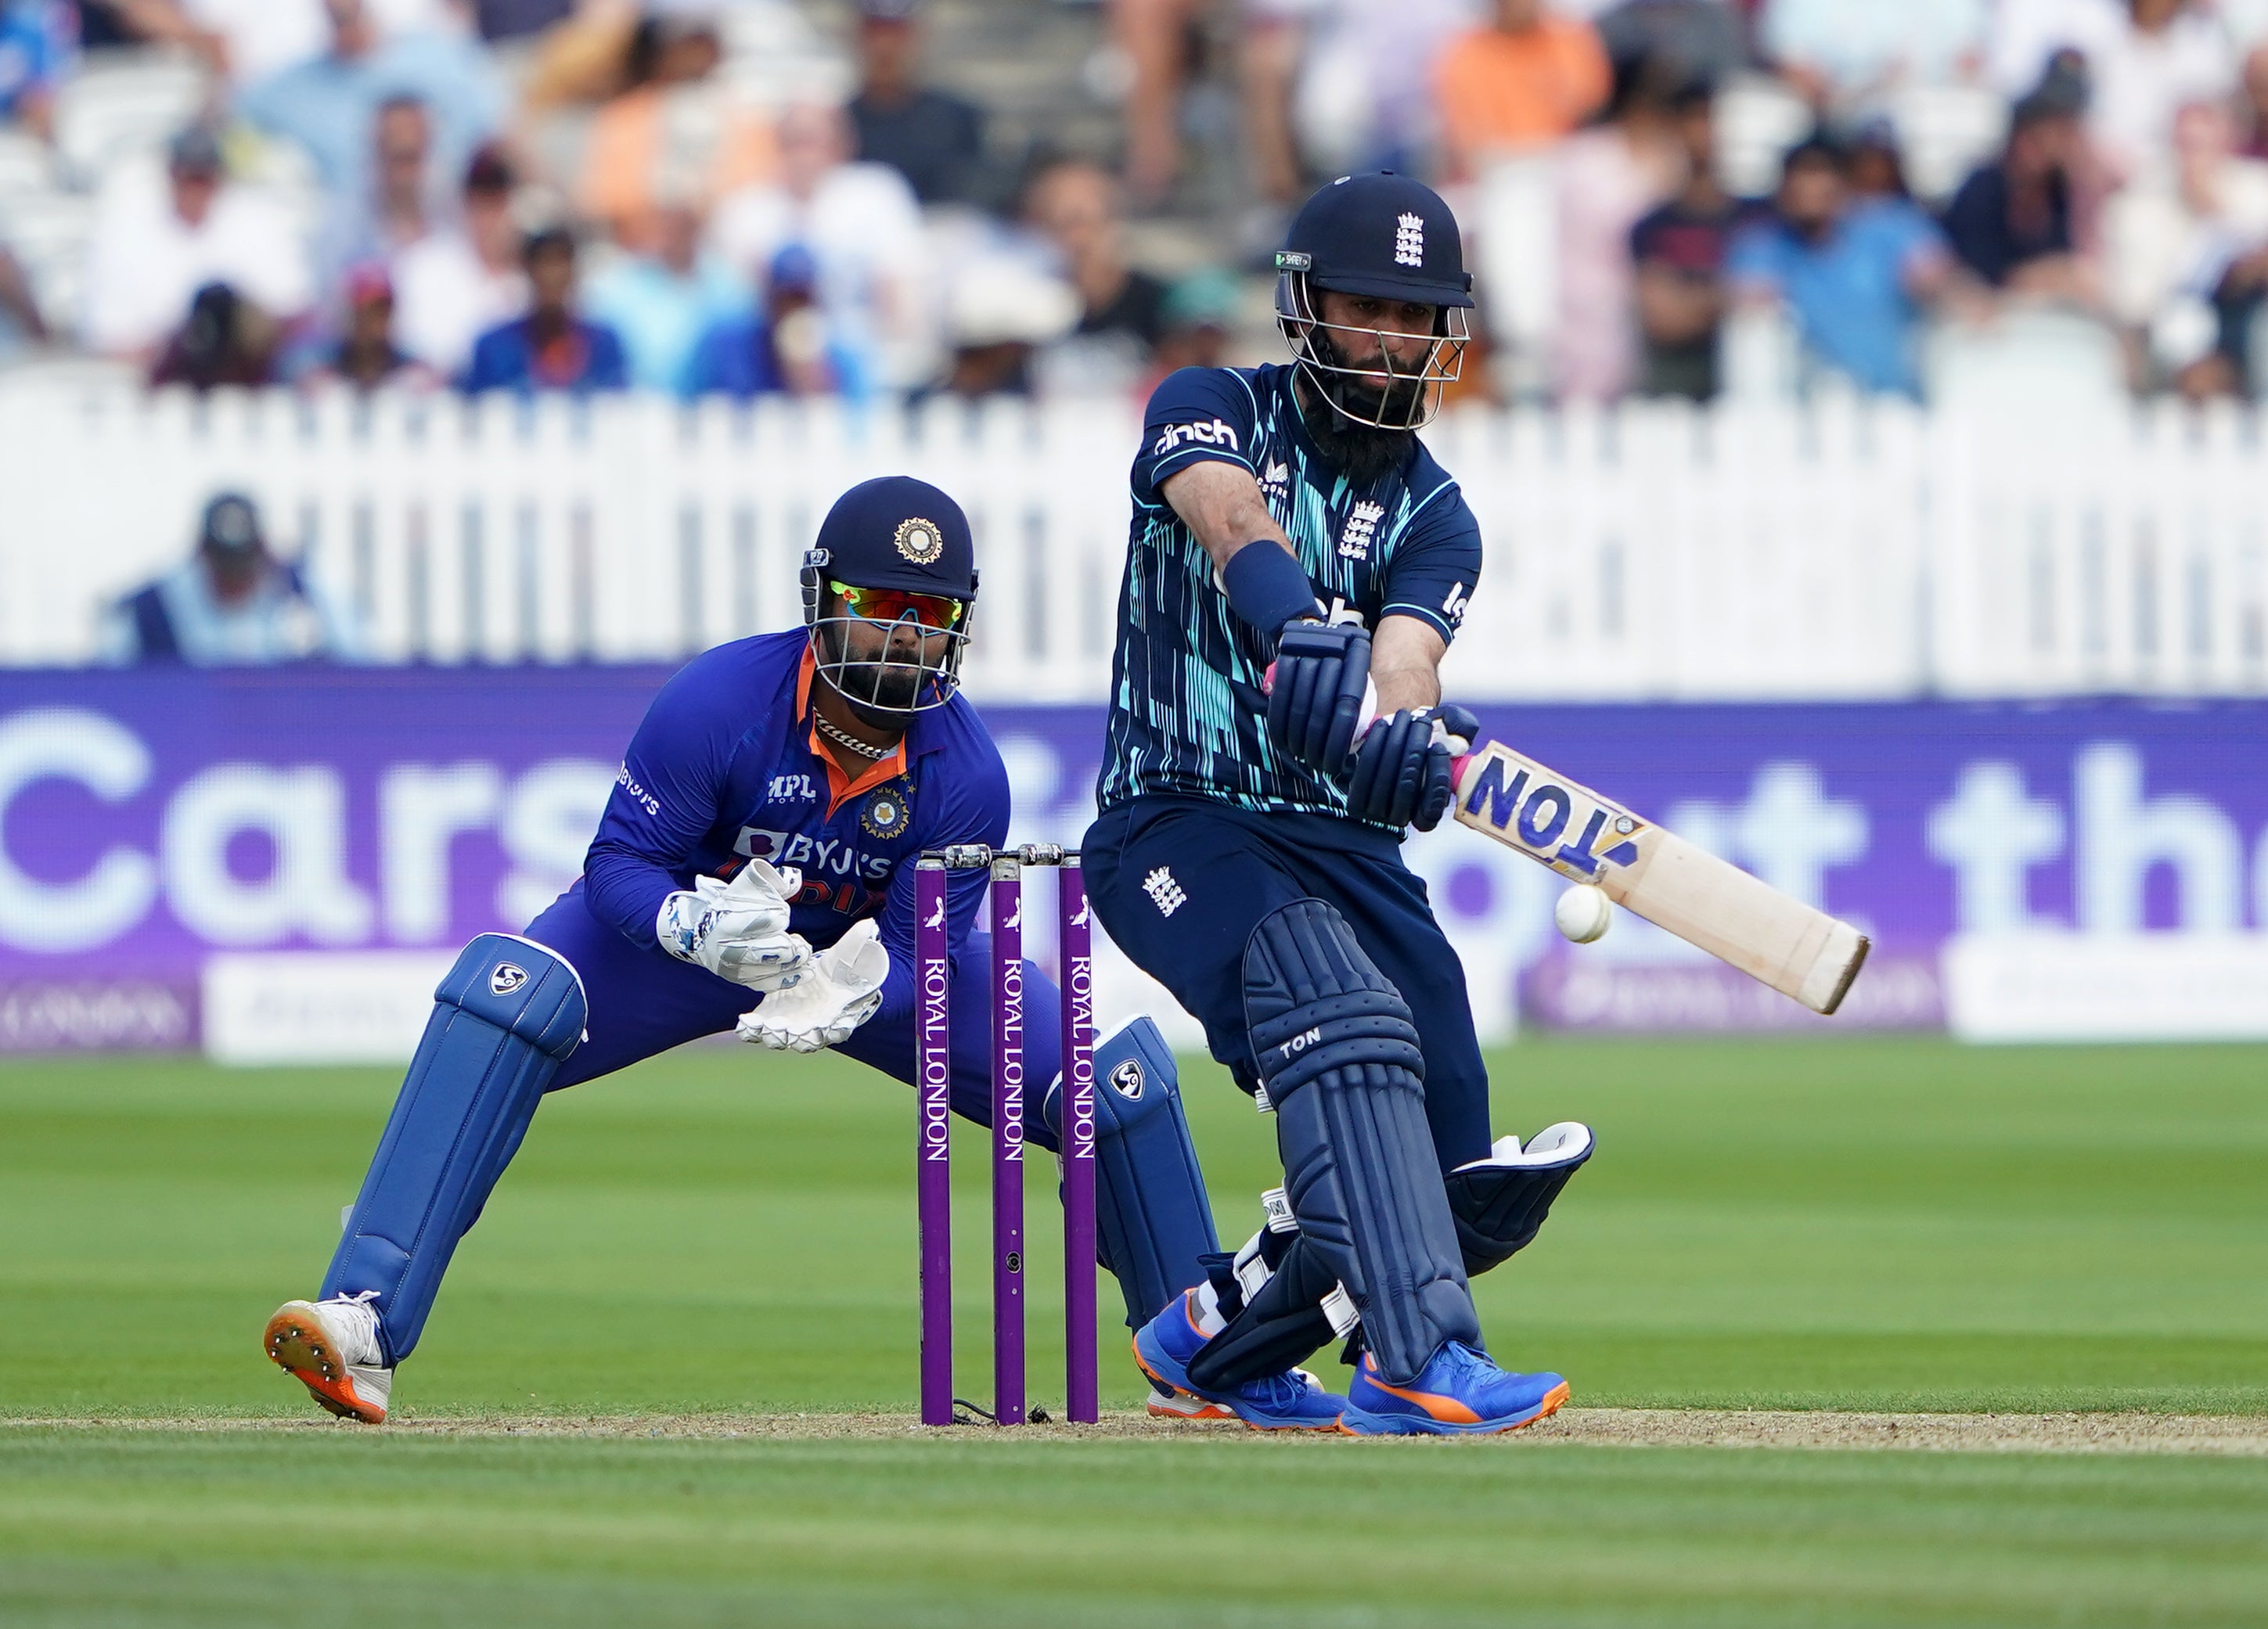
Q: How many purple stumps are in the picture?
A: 3